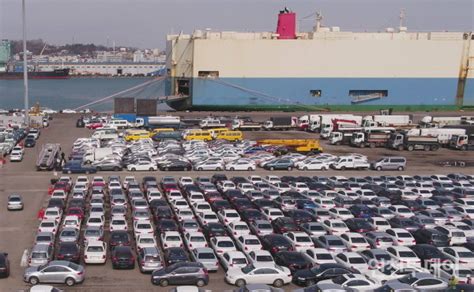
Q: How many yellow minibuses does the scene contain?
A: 5